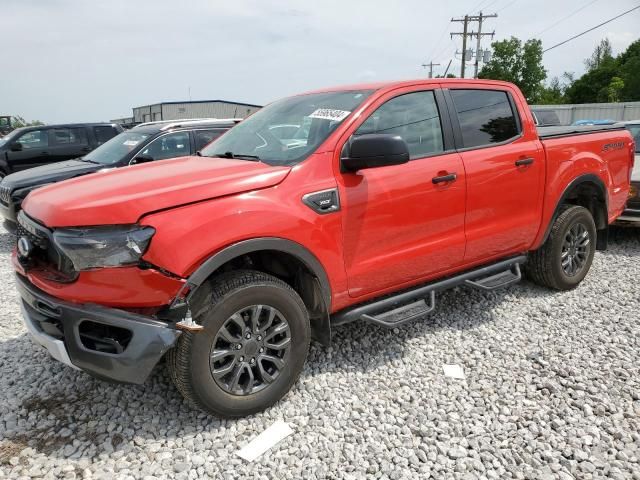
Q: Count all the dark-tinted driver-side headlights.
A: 1